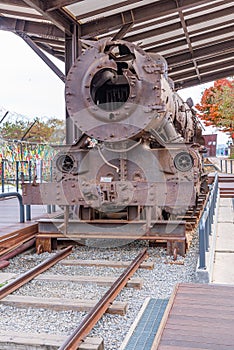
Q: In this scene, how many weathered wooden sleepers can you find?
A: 4